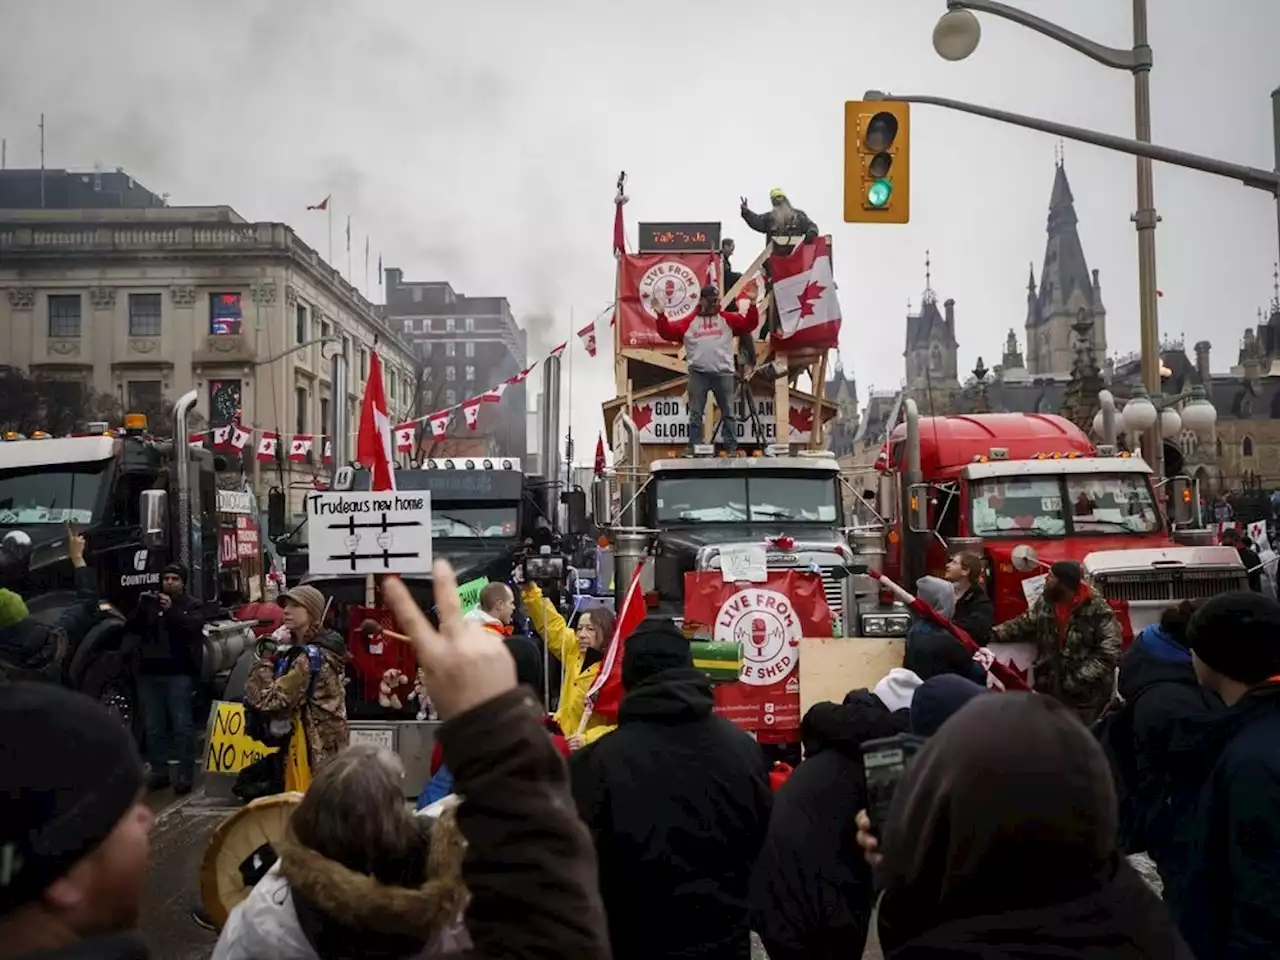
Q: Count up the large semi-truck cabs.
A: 4